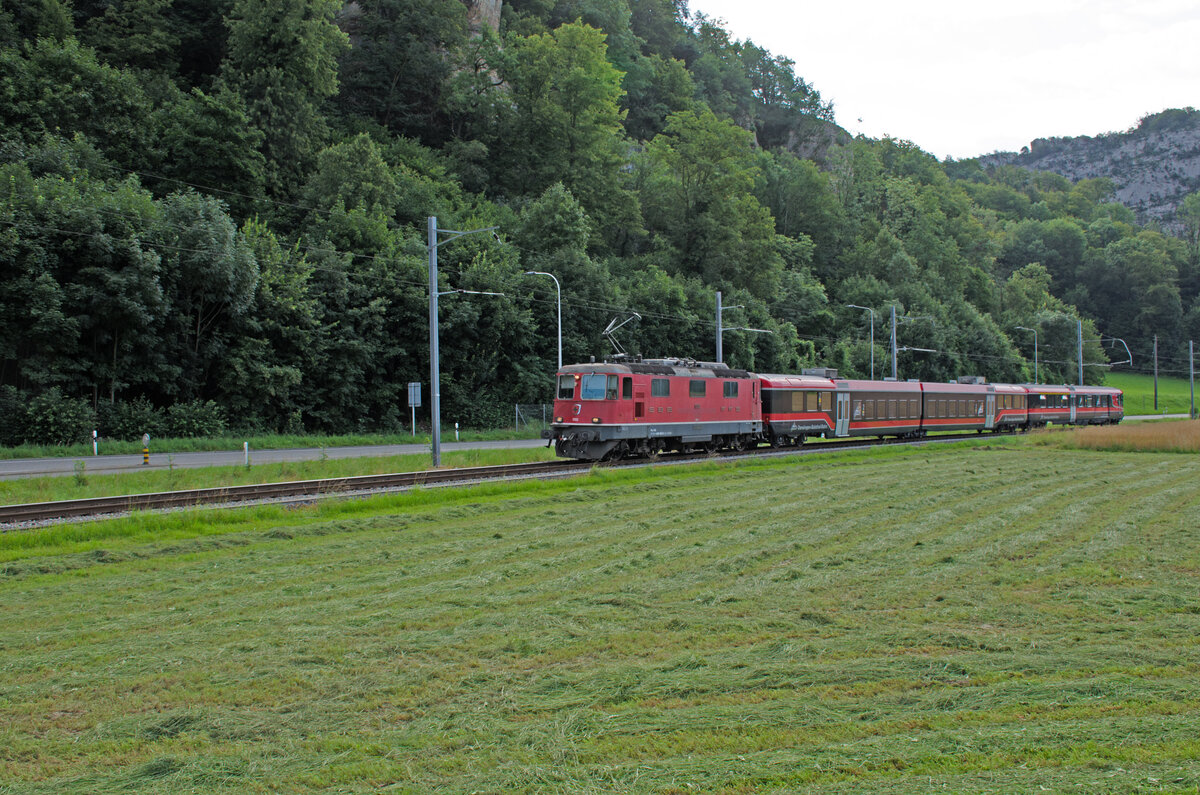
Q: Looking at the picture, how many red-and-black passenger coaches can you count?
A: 3